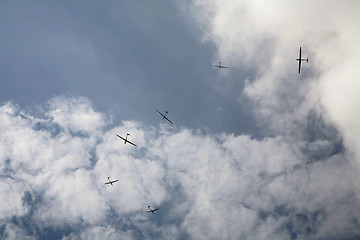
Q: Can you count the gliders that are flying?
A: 6